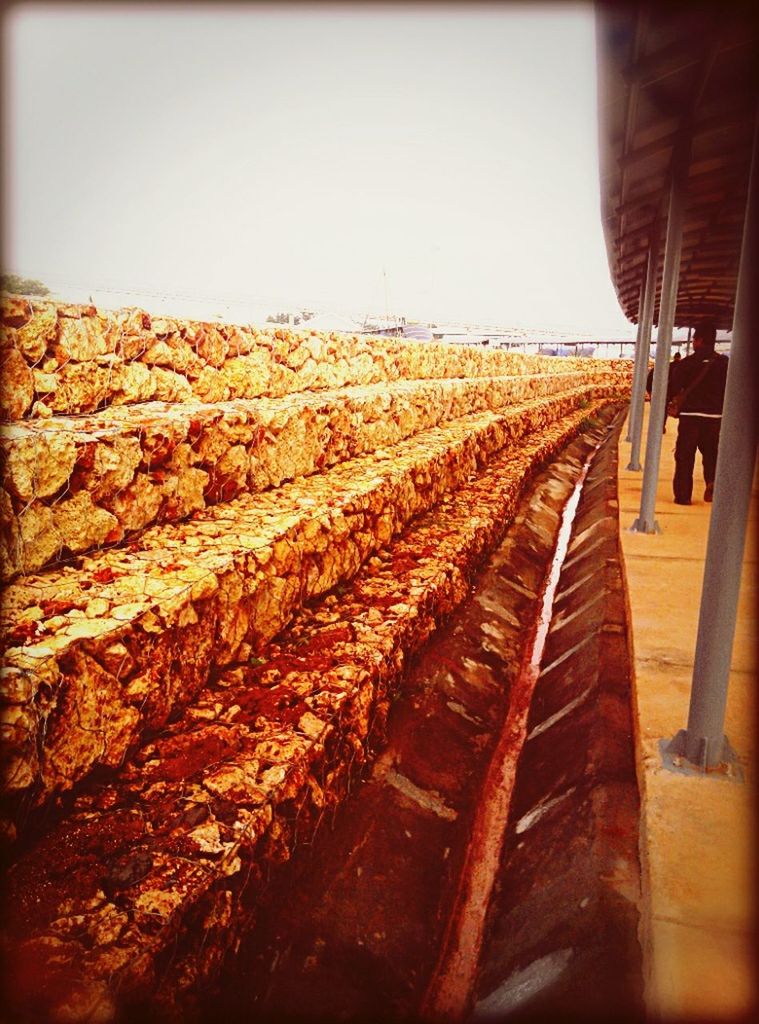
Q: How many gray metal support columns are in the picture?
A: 4